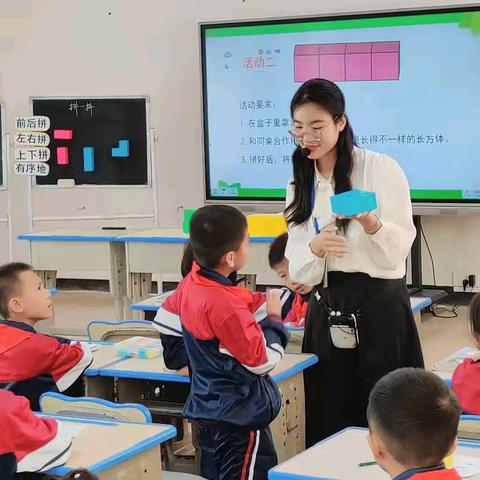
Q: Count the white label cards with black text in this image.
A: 4